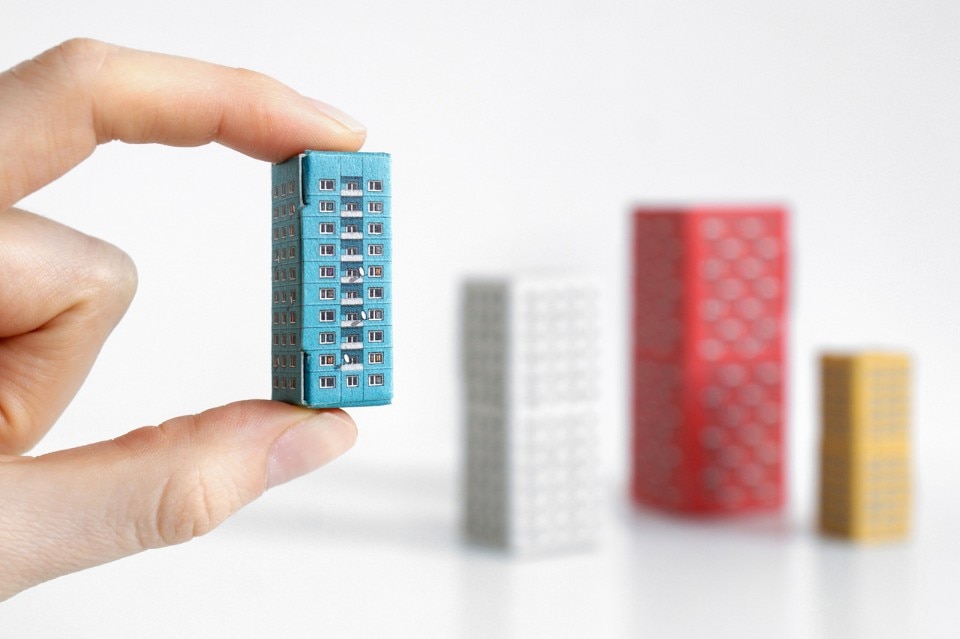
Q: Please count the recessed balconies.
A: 9